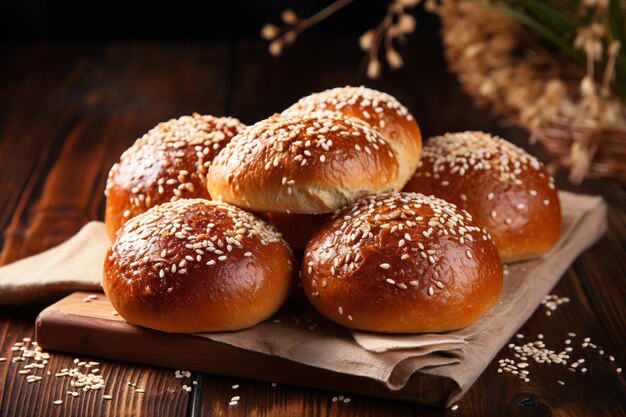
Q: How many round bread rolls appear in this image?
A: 6